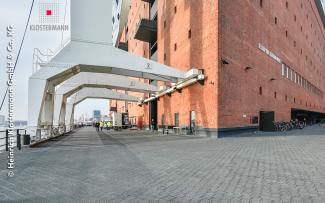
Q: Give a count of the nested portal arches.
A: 3